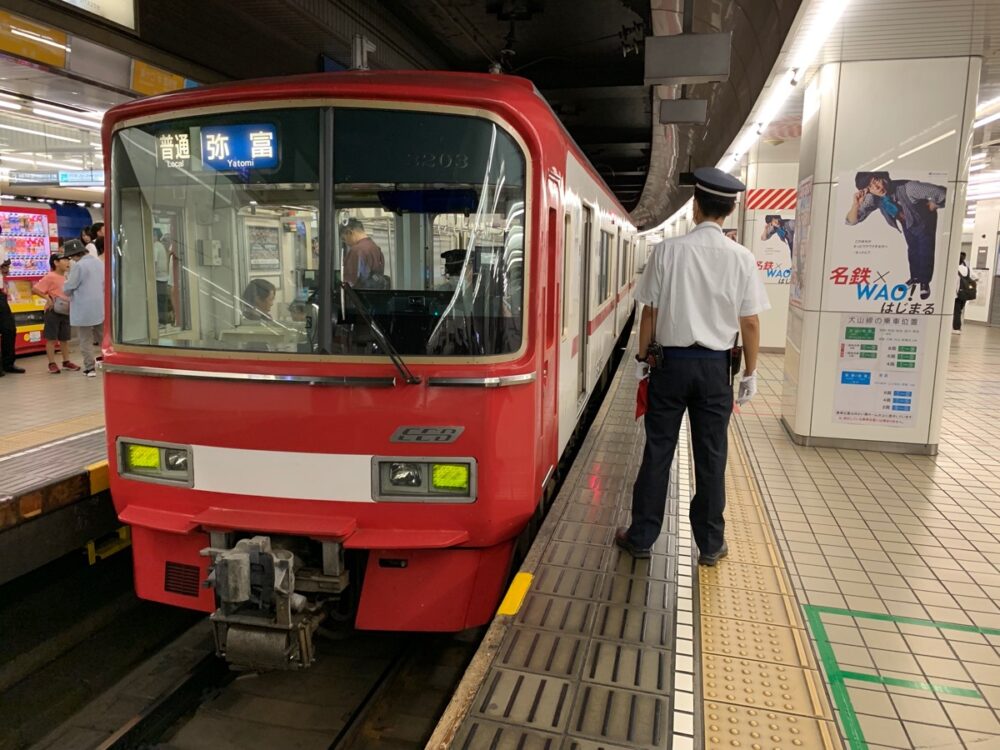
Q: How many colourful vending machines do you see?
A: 1